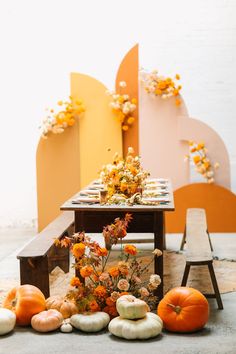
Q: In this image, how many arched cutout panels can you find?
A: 6